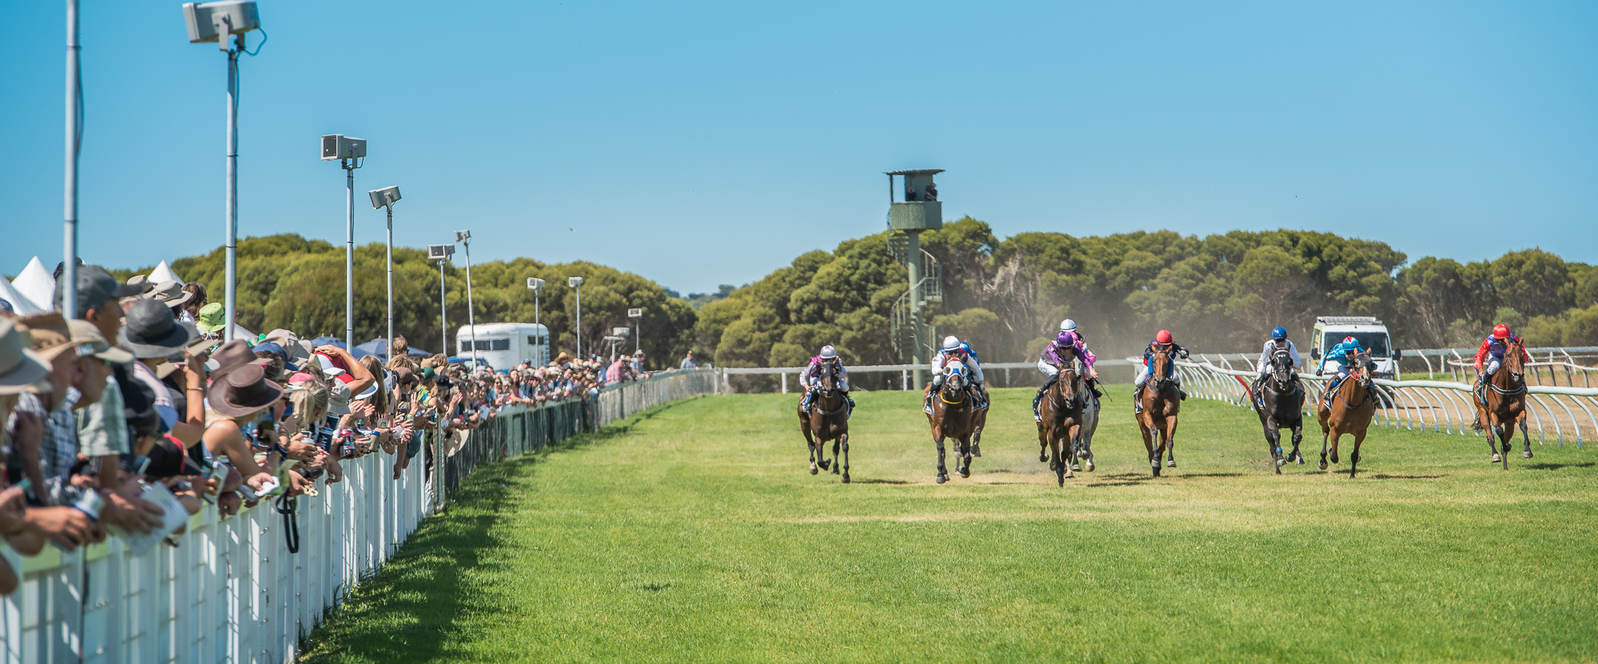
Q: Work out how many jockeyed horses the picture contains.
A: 9